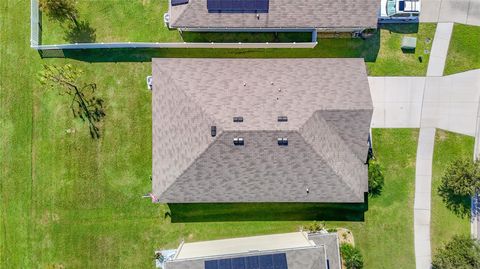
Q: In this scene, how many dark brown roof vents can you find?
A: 5